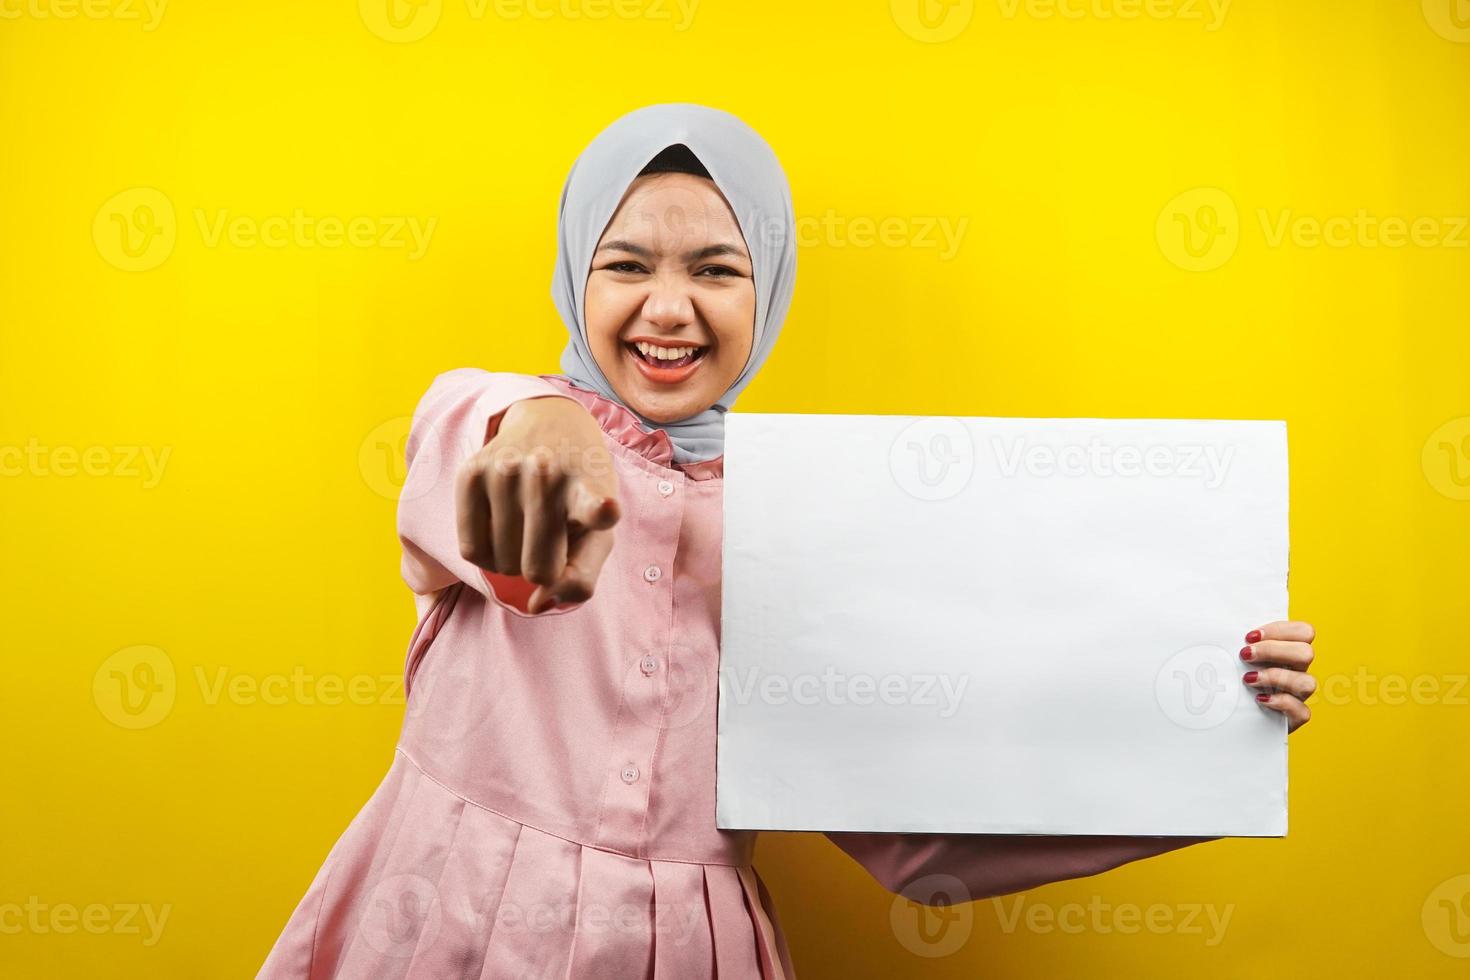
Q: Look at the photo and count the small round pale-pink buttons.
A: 4